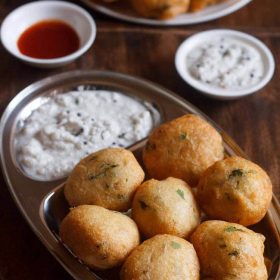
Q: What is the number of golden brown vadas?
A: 7